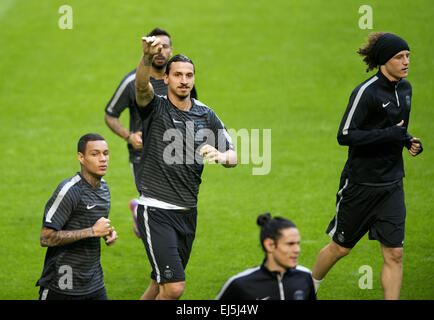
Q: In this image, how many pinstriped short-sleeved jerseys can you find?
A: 3